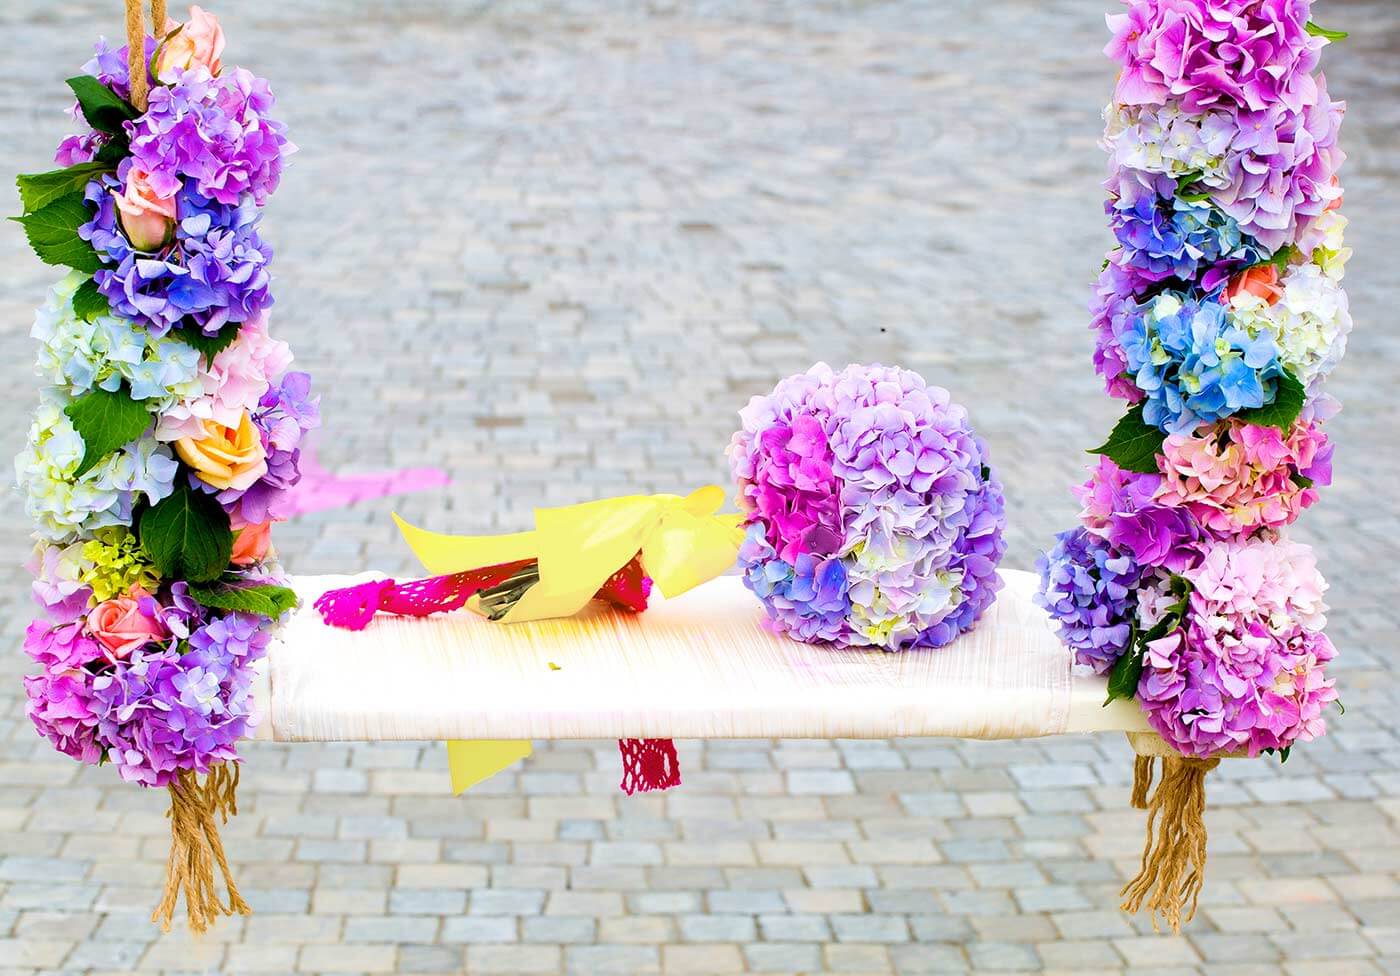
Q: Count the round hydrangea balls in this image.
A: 1